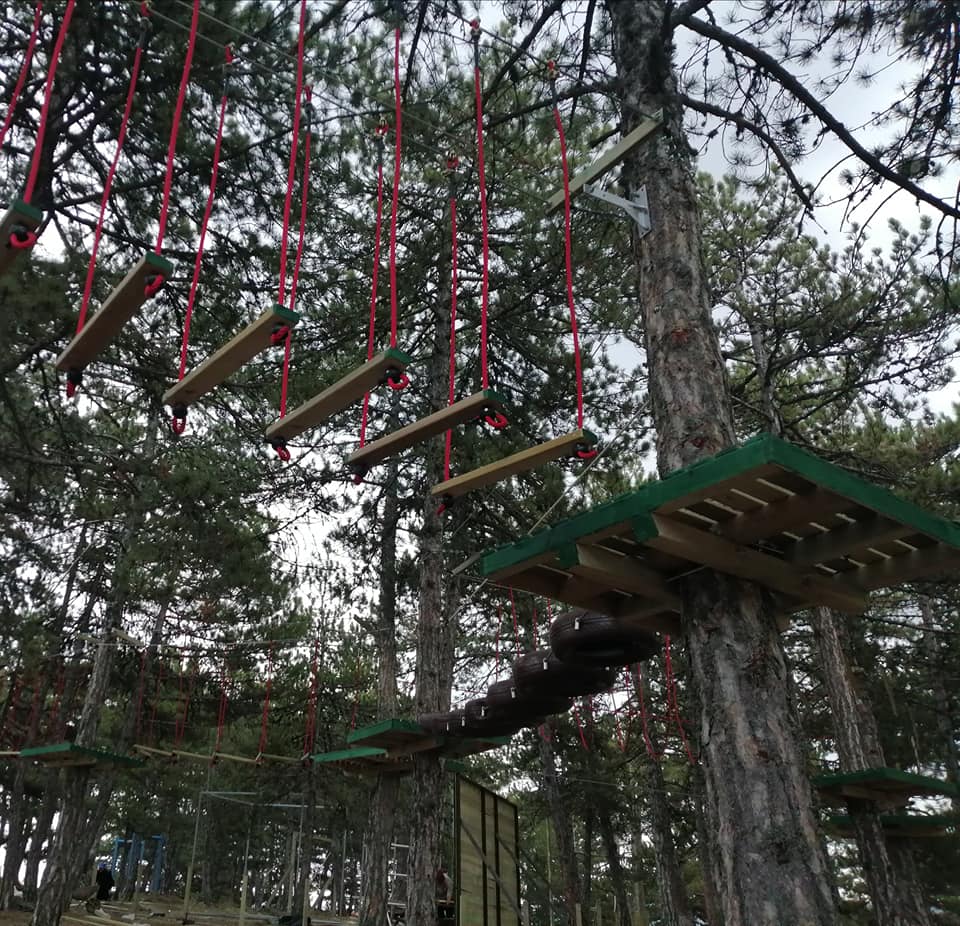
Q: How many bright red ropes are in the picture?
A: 12